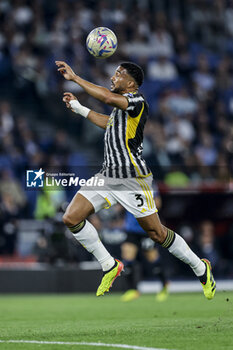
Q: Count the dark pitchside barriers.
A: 1